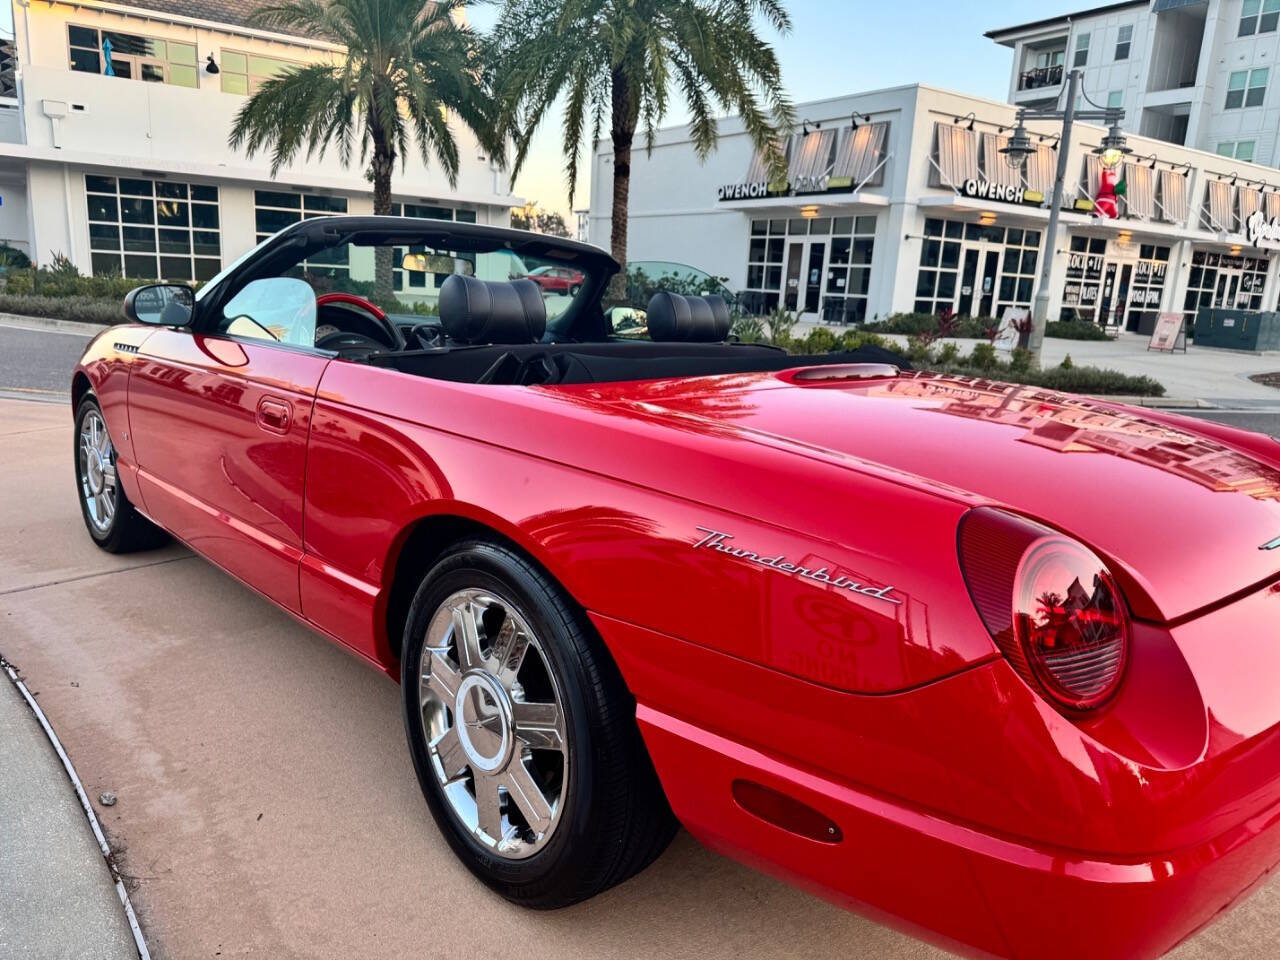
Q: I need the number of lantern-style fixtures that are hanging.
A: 2